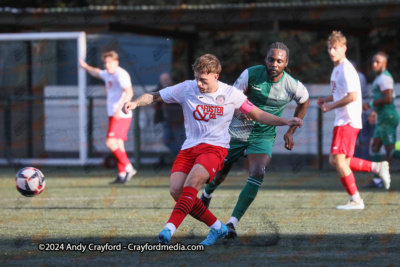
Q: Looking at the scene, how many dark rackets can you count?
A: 0